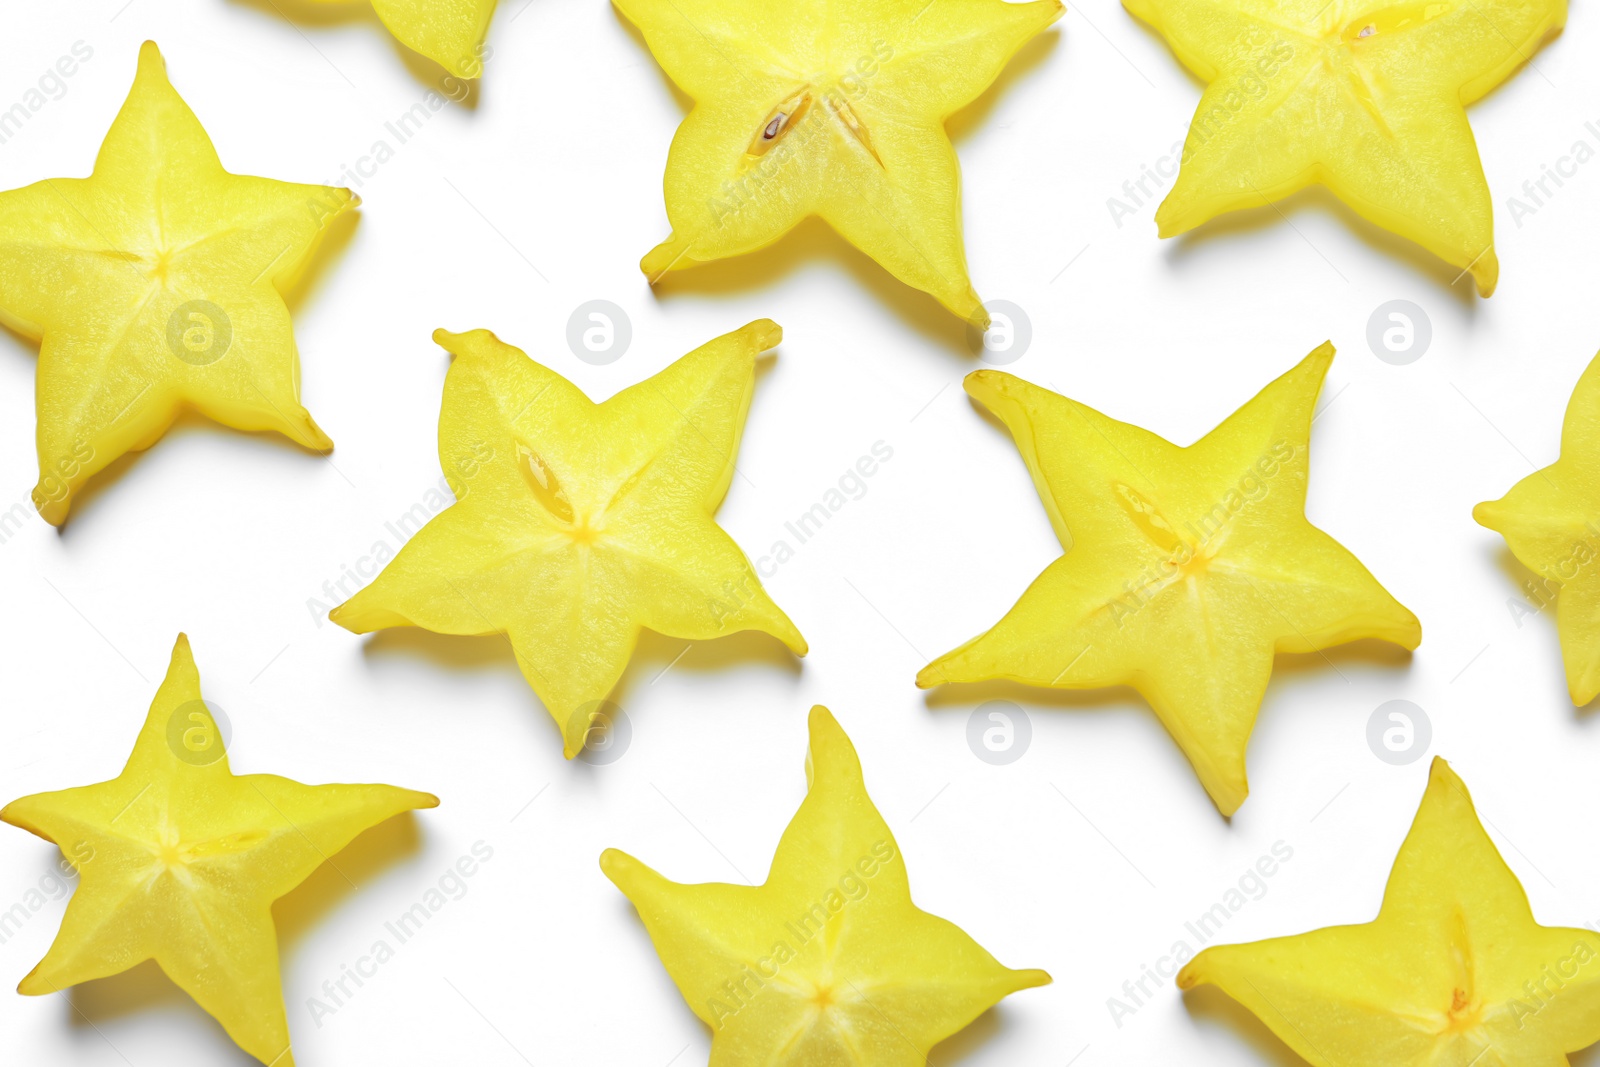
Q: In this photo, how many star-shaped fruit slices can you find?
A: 10